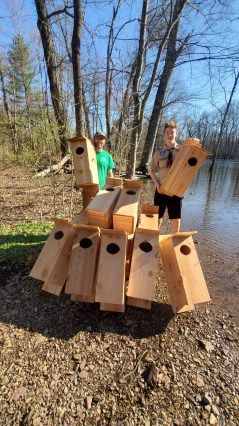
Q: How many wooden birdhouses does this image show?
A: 10